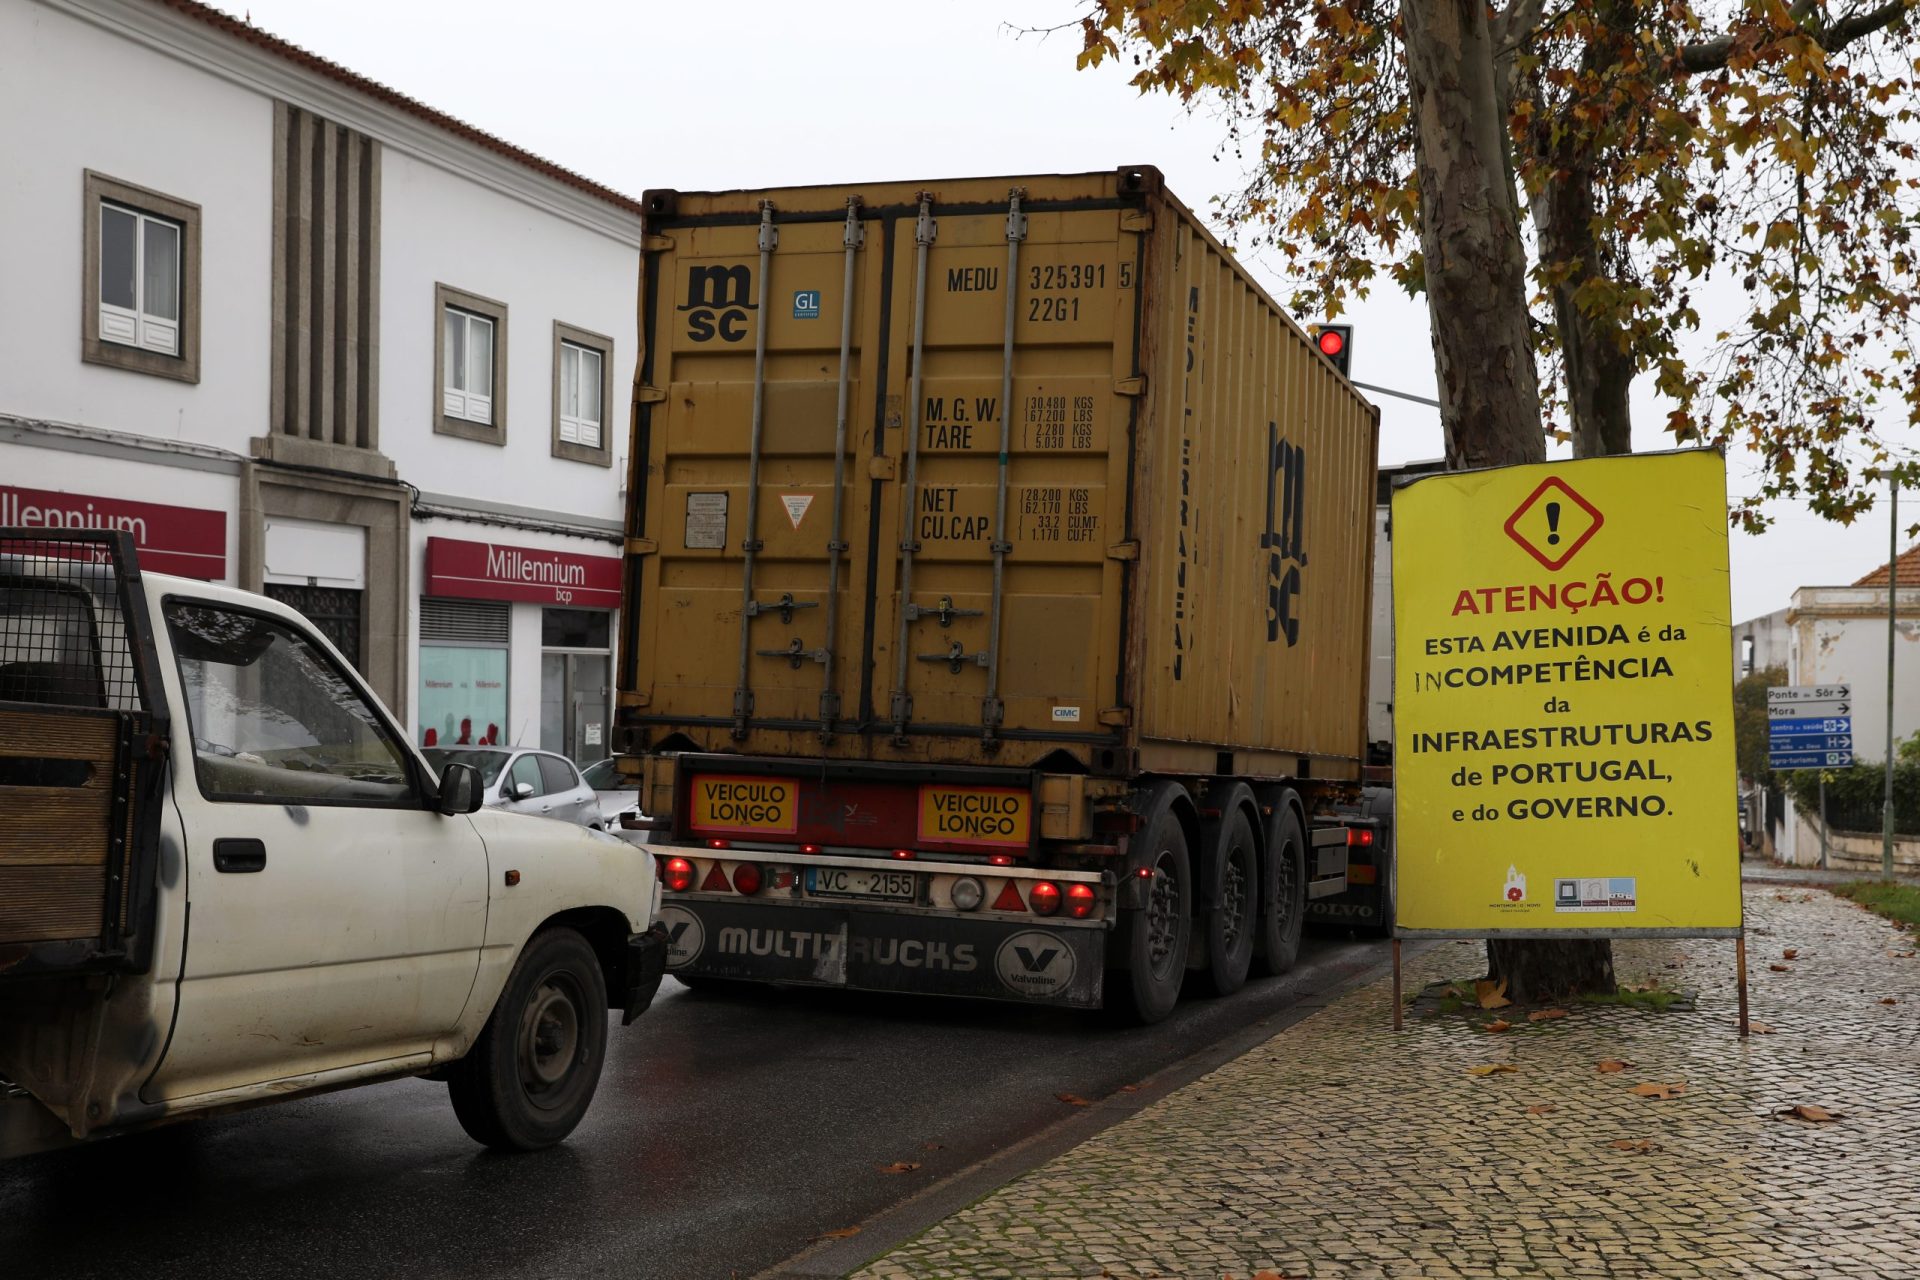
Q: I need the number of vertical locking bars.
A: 4